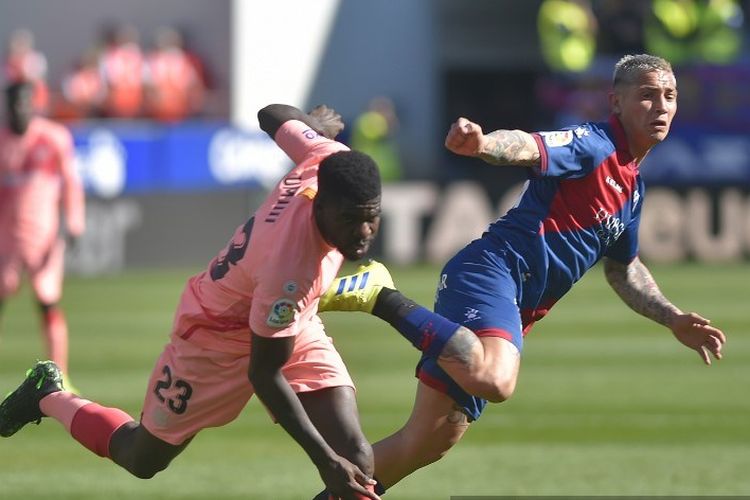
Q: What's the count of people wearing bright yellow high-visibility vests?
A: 4